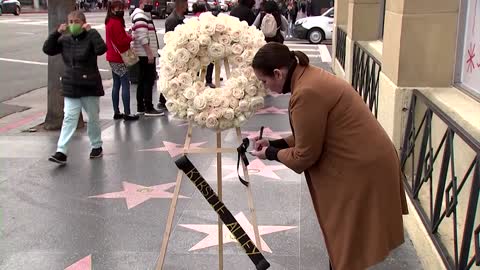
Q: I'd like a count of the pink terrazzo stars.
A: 7